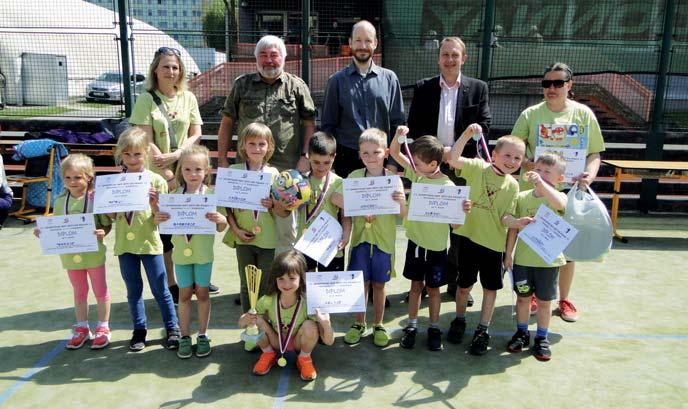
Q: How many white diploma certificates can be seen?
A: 10